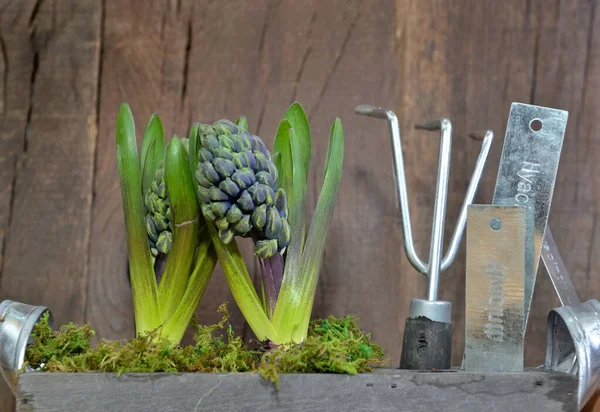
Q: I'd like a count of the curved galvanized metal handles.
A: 2